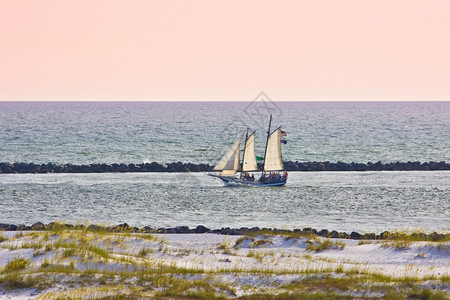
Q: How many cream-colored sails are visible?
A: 4